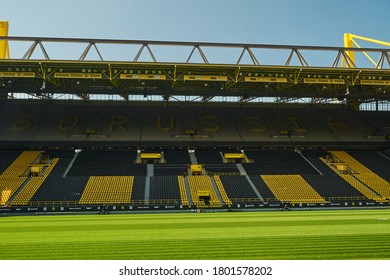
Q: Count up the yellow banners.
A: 7